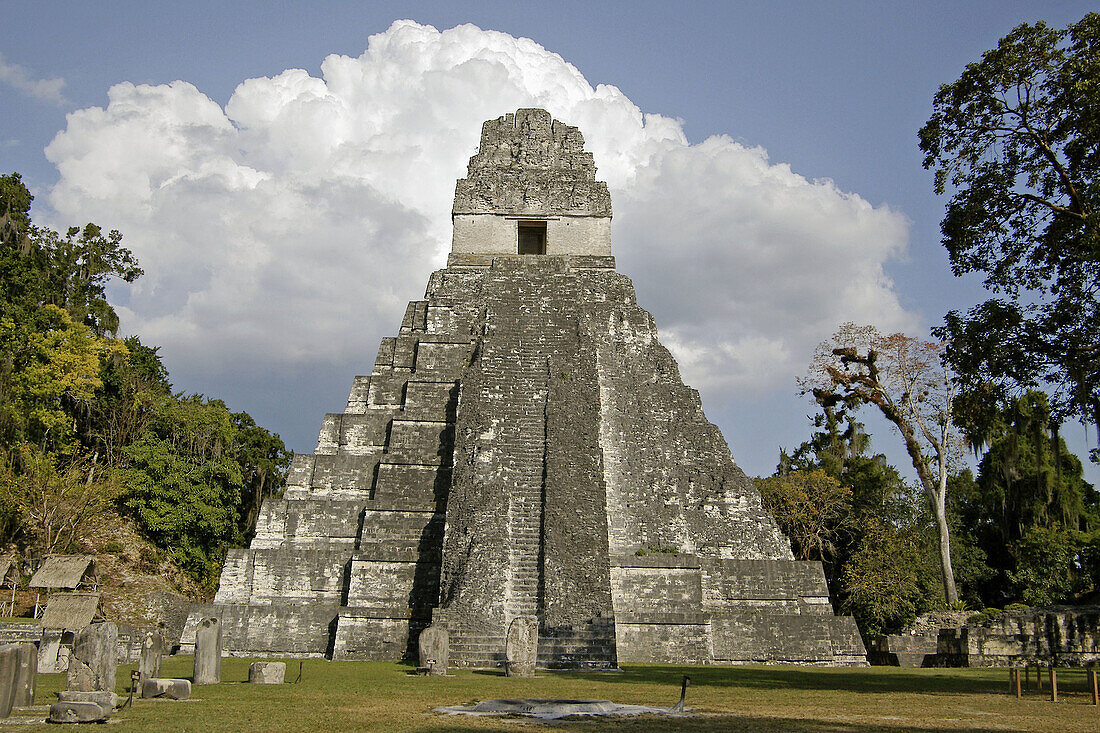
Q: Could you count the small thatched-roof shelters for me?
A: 3